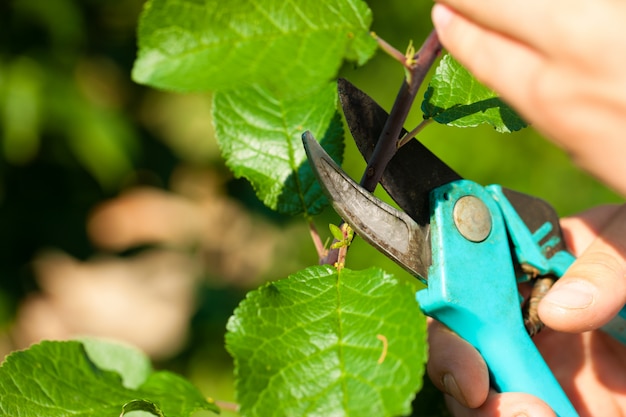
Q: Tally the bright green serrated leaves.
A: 5